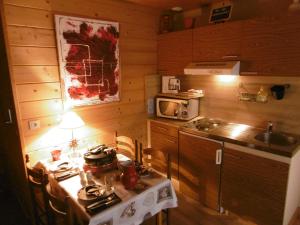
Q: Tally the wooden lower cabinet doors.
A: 3